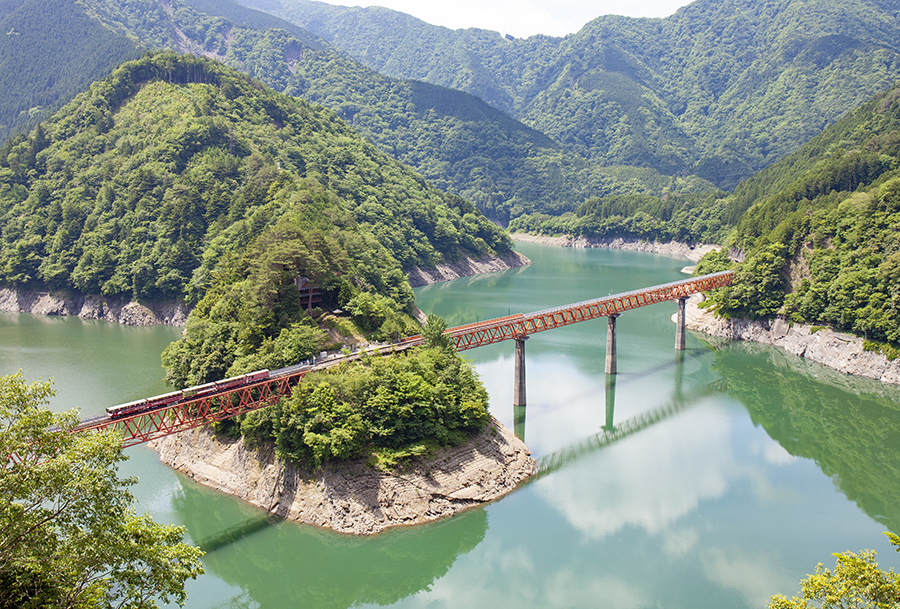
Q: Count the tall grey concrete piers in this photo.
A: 3